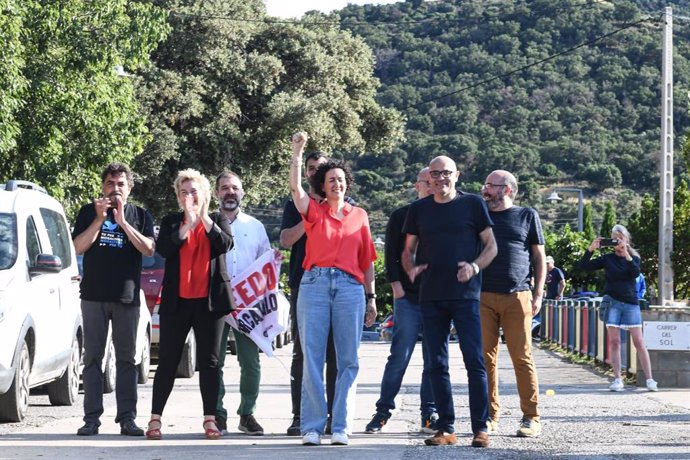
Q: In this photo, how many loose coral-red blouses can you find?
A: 1